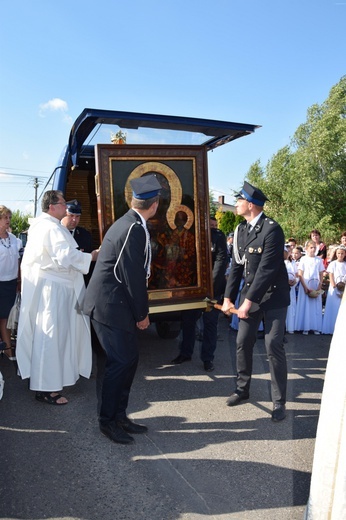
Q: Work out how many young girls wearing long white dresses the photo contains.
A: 3